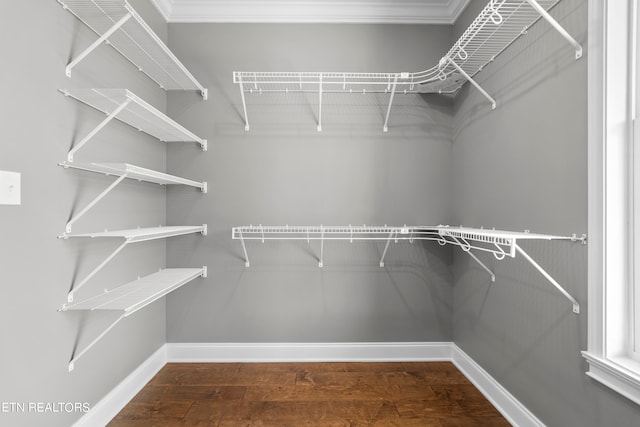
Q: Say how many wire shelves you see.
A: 7